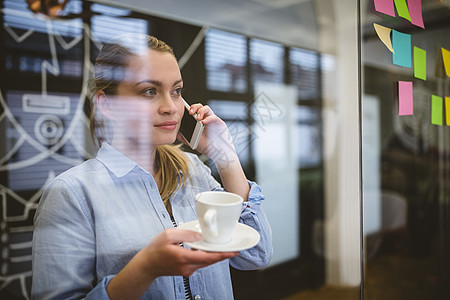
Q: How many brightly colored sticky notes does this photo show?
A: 10